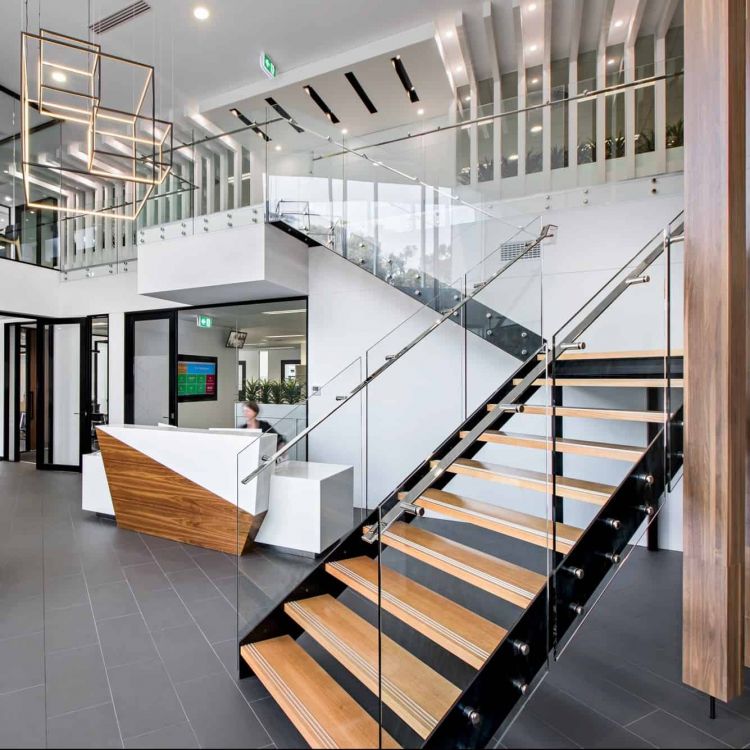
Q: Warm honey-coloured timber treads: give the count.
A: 10